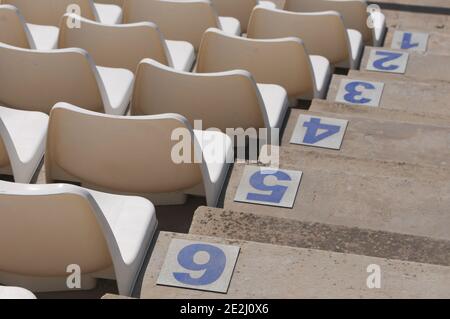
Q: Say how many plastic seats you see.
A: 14